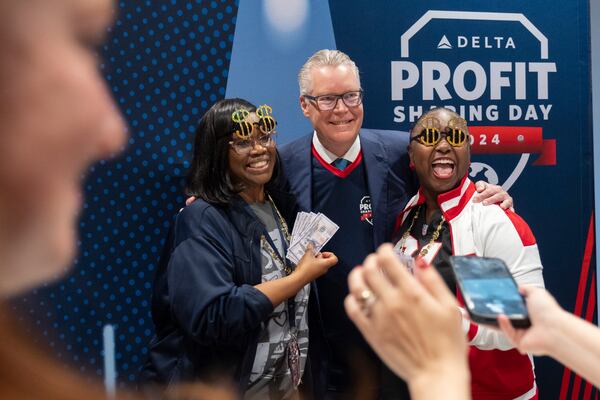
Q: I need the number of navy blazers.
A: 1